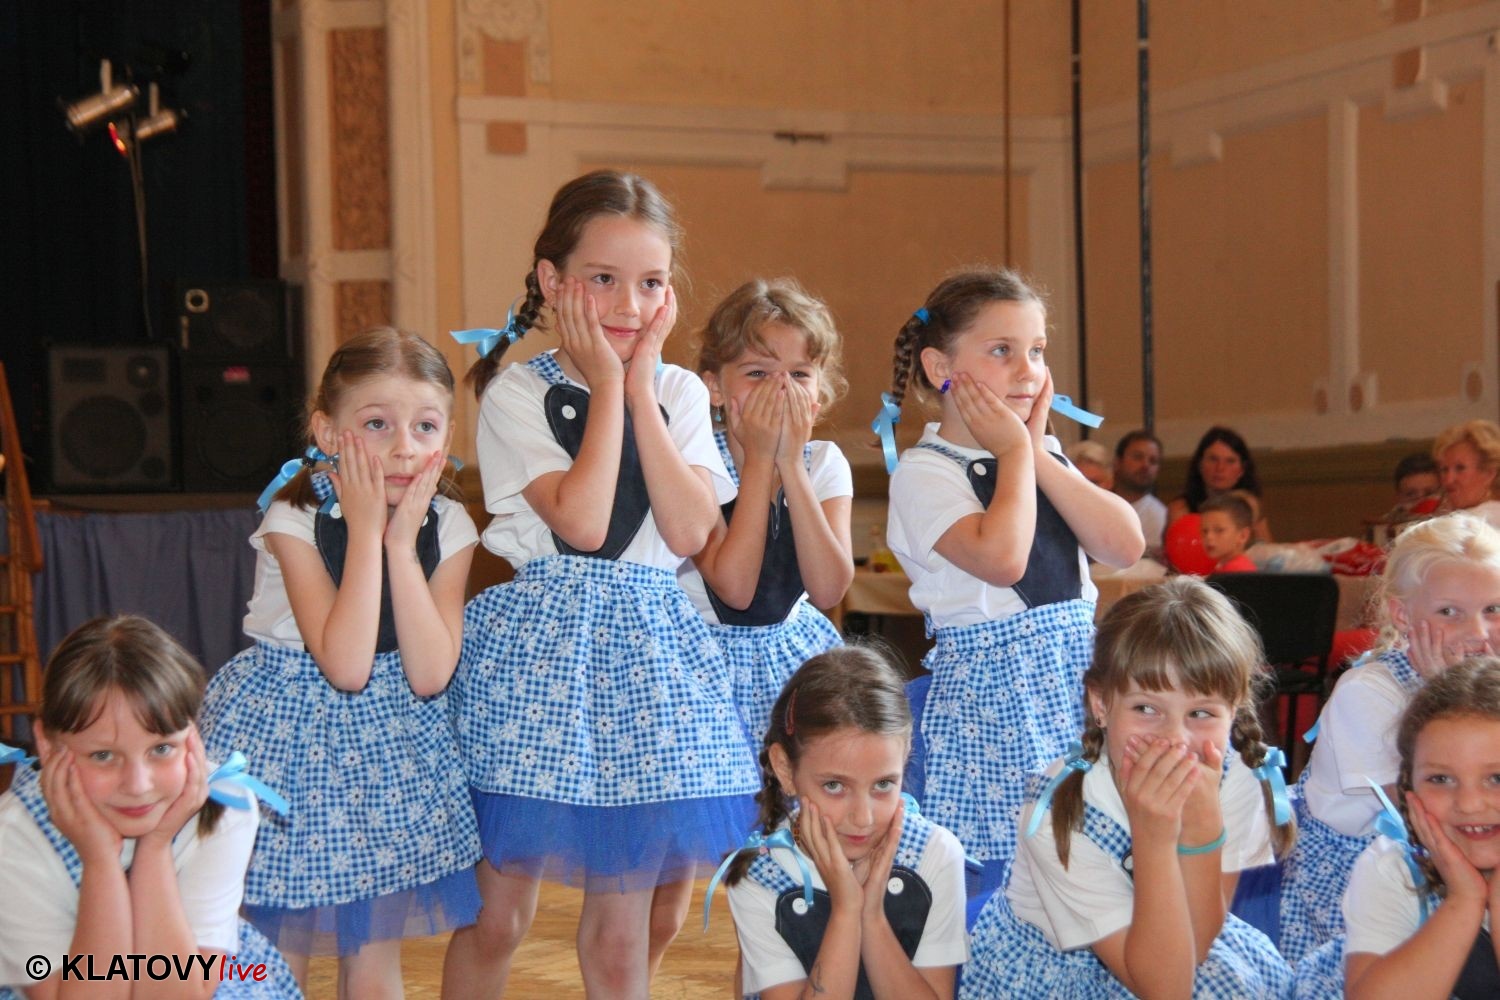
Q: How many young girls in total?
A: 9